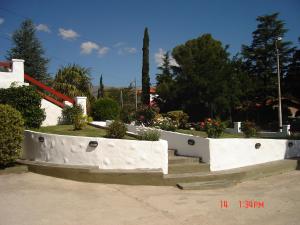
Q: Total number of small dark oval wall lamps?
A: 5